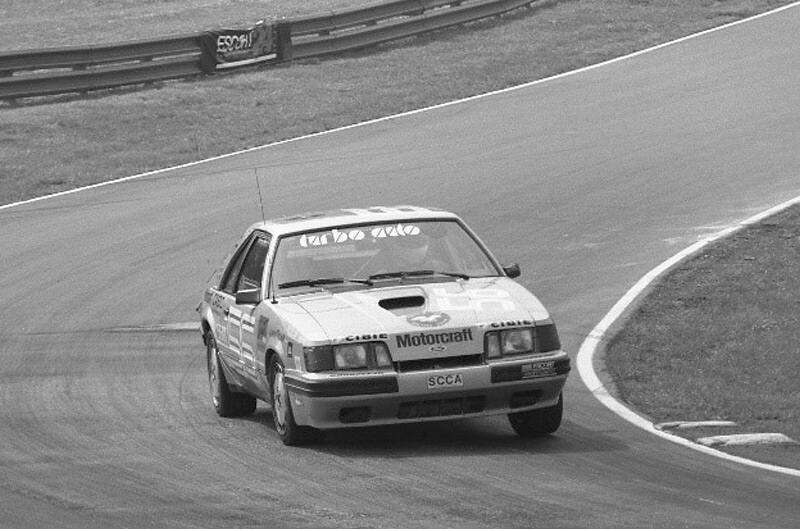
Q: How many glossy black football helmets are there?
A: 0